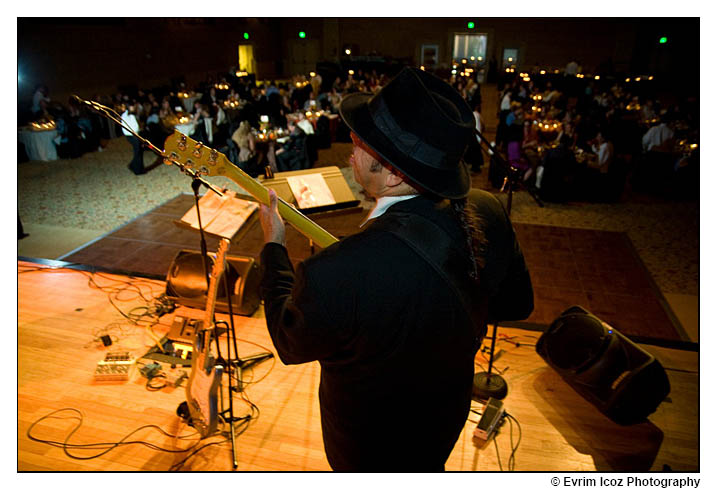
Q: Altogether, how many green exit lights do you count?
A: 4